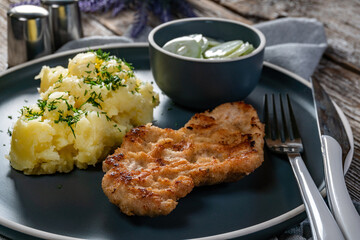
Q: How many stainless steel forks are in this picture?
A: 1